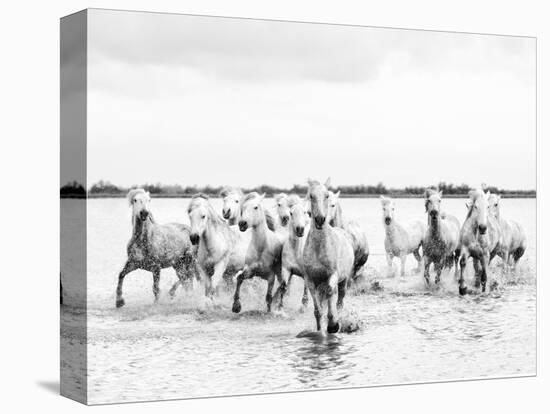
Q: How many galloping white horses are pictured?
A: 12